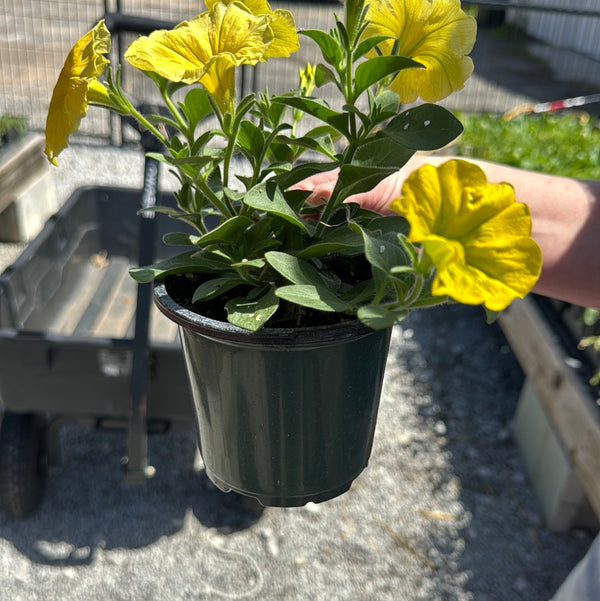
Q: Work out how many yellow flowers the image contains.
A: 5